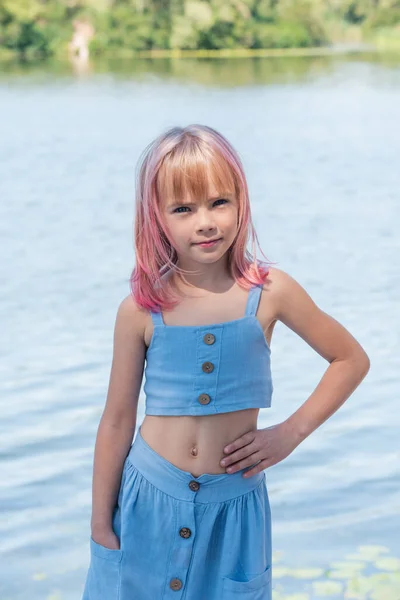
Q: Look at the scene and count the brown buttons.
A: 6